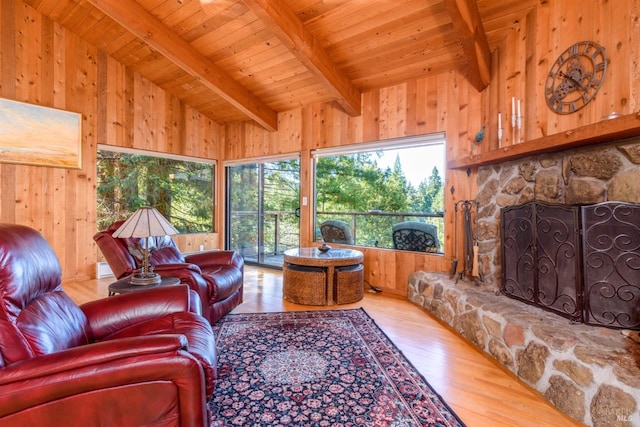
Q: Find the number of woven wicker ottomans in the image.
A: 2